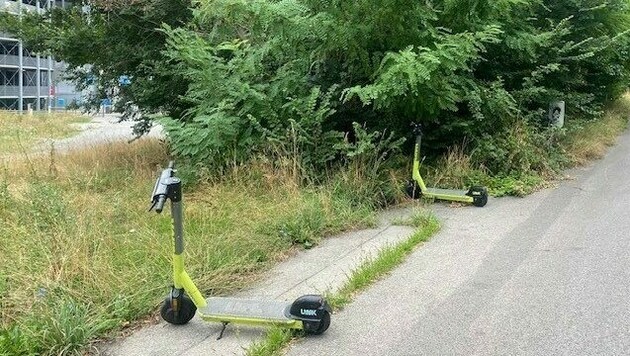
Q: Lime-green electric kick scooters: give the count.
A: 2